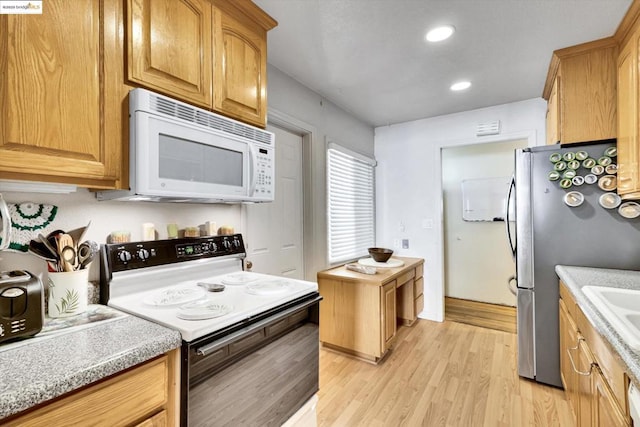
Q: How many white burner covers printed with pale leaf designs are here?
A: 4